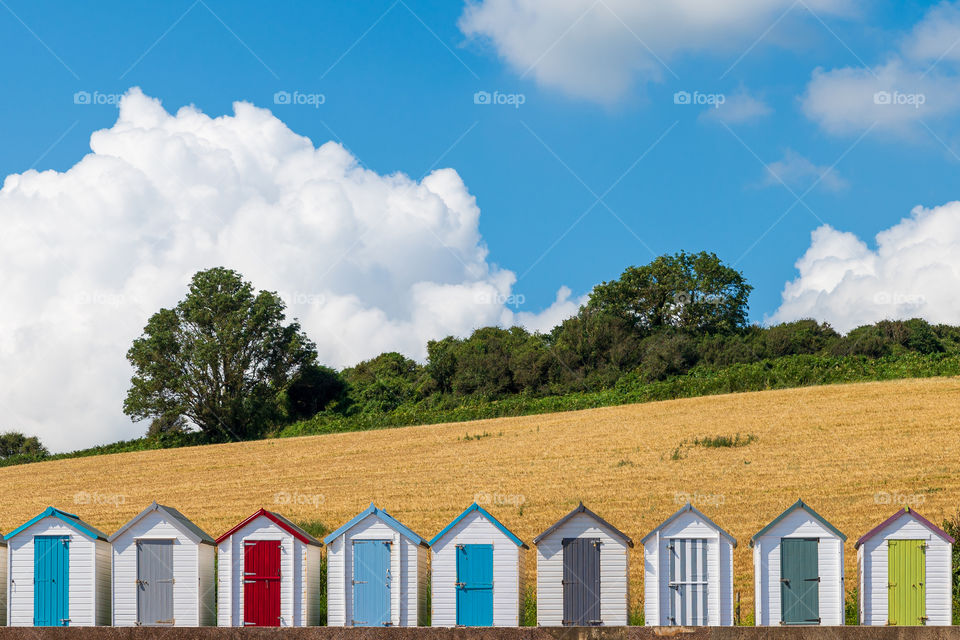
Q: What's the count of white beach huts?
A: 9